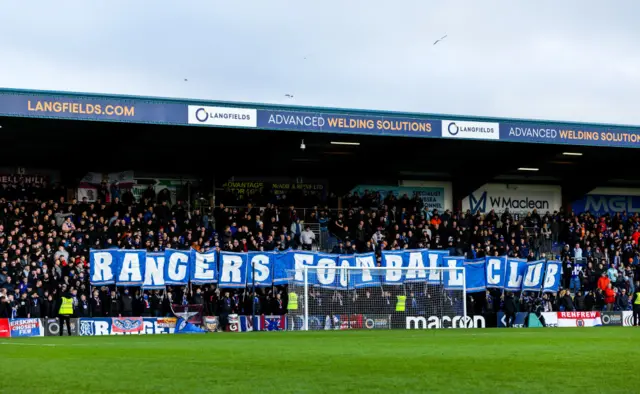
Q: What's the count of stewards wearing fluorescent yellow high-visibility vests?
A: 4